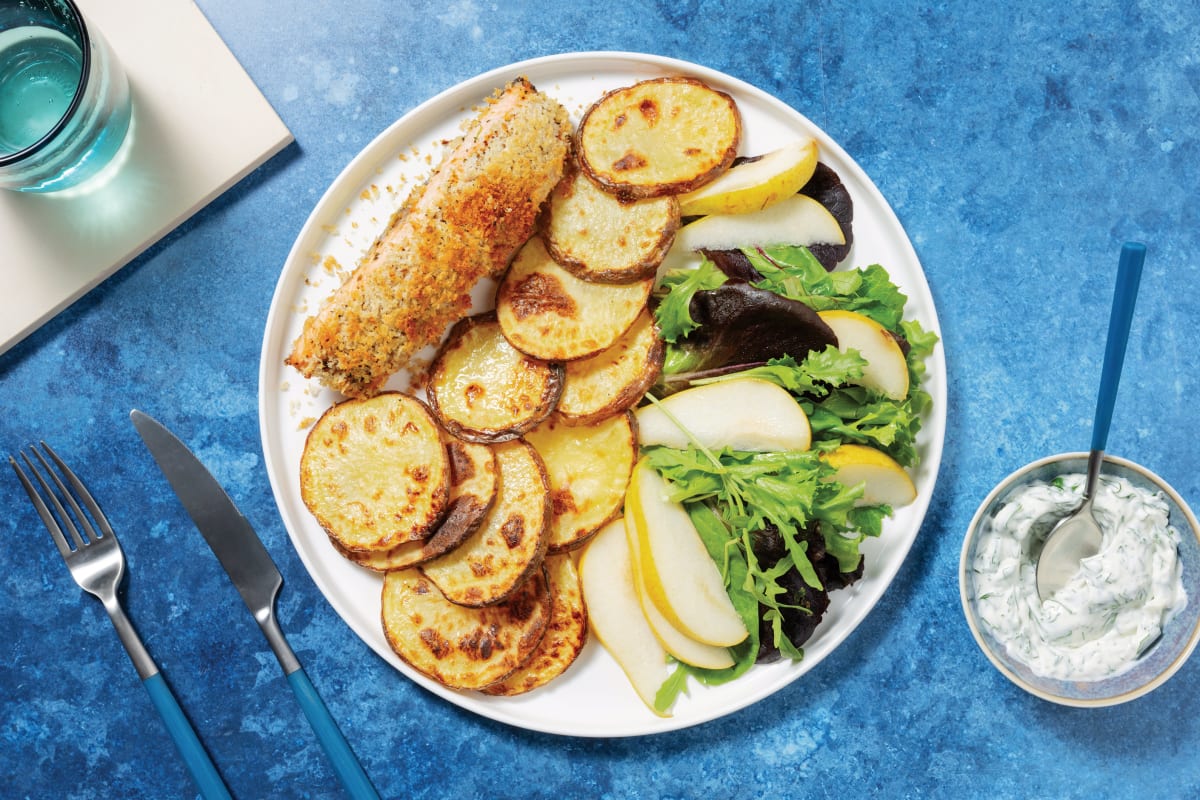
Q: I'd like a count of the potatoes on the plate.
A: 11